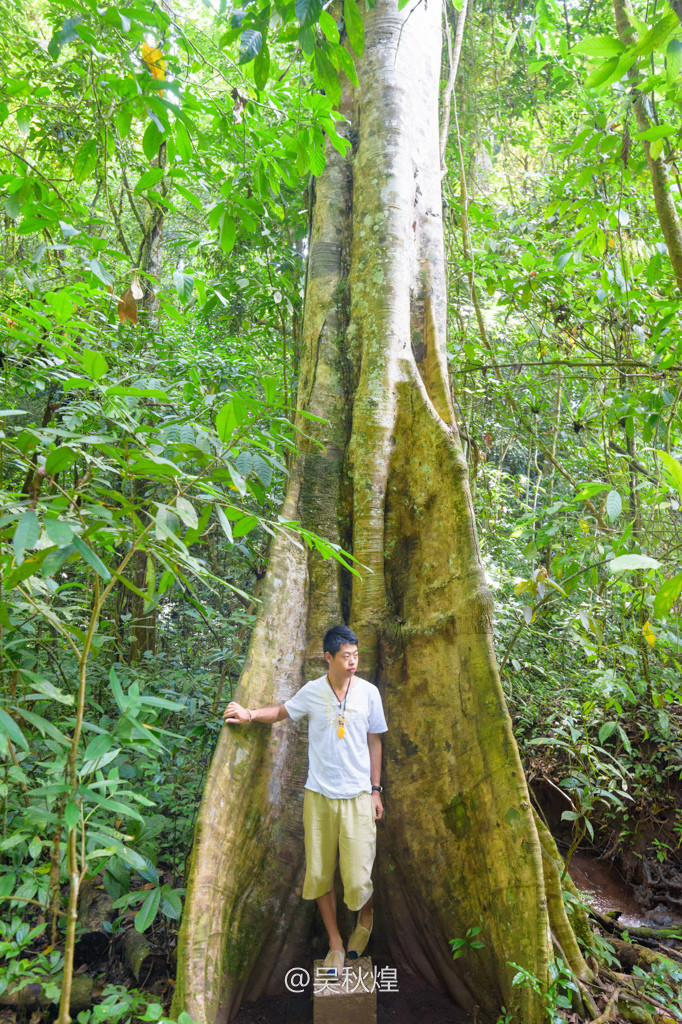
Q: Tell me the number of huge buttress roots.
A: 2